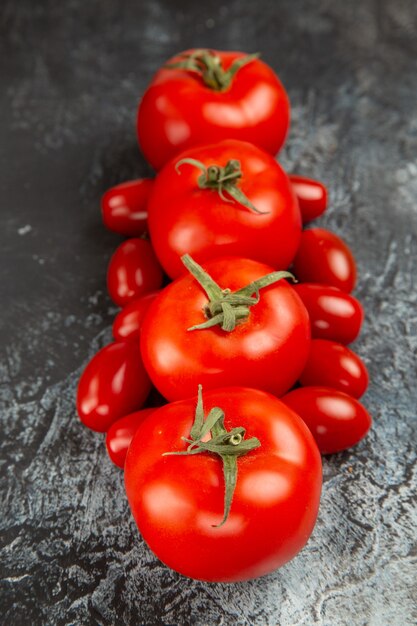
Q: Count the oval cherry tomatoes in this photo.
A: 10